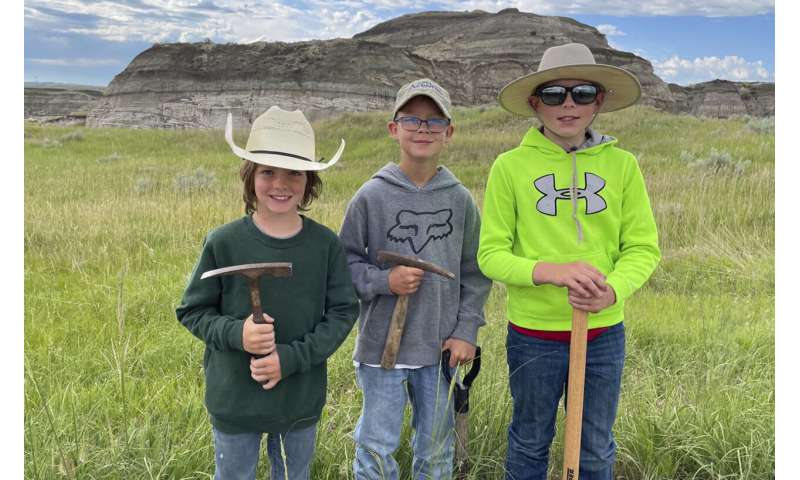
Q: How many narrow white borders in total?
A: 2